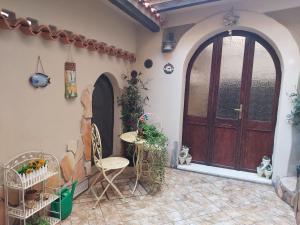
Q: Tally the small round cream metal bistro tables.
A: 1